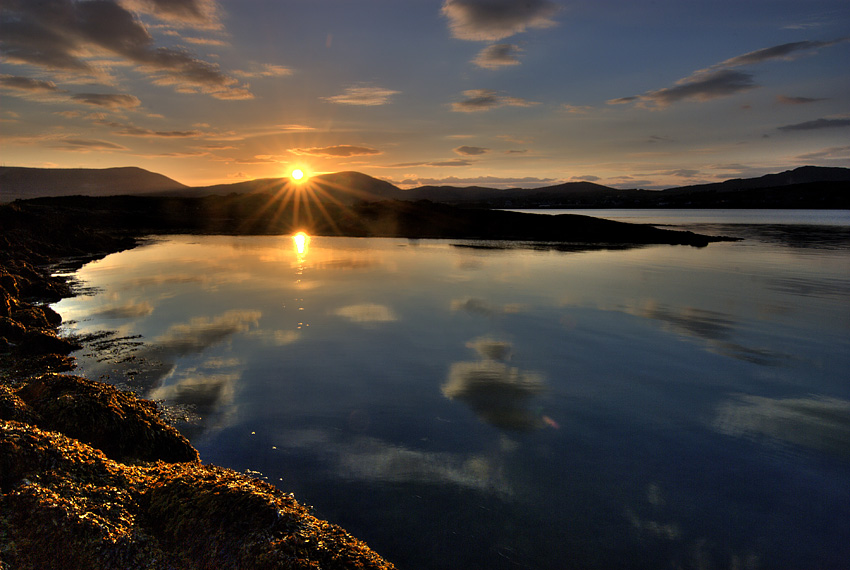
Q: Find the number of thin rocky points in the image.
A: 1